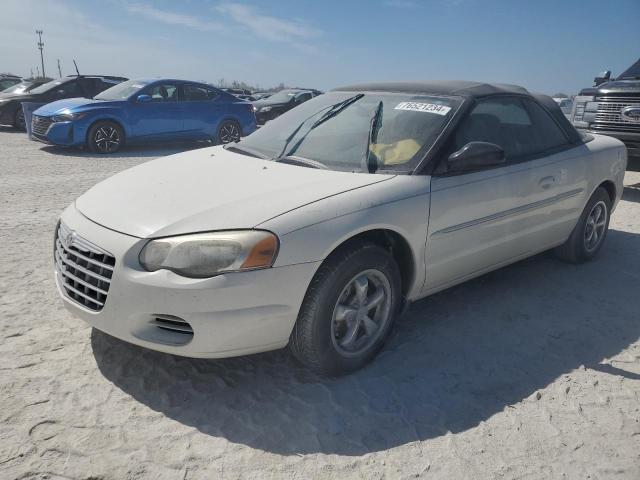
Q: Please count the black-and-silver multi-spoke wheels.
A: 2